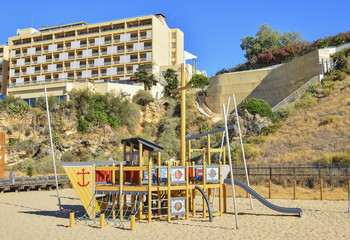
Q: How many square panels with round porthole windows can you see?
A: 3